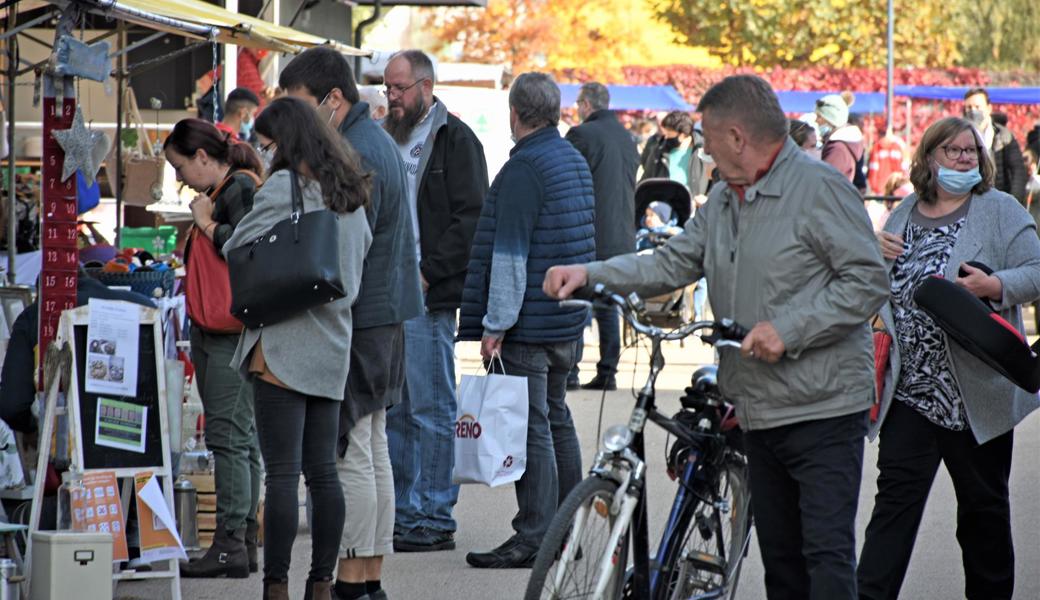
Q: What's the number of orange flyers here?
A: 2